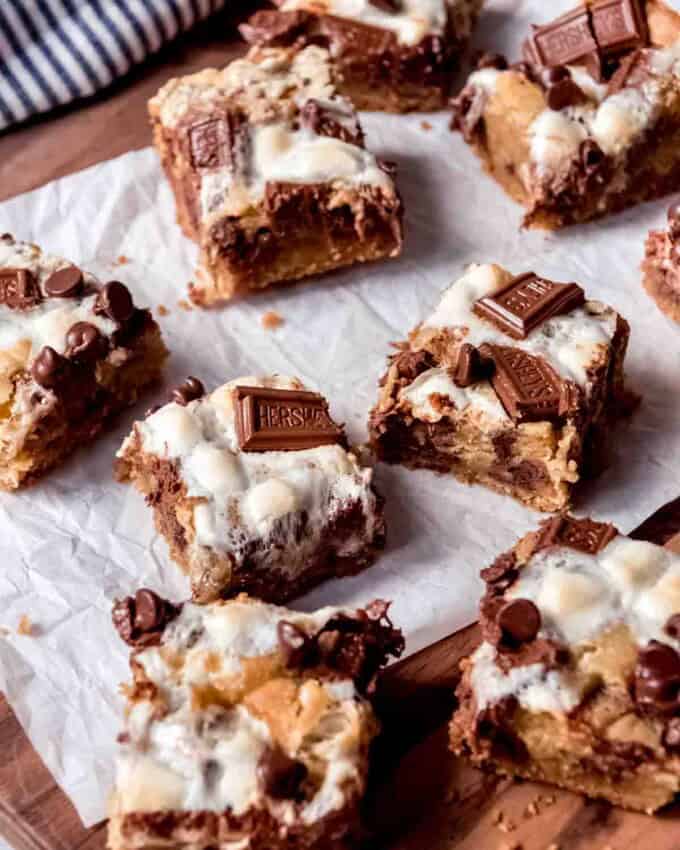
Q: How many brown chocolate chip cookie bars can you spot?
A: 9